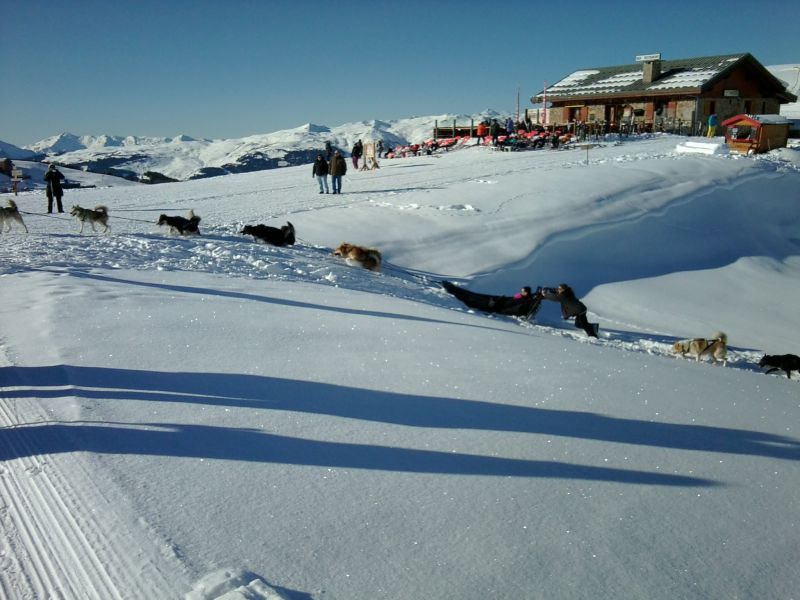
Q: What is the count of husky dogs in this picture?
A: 7